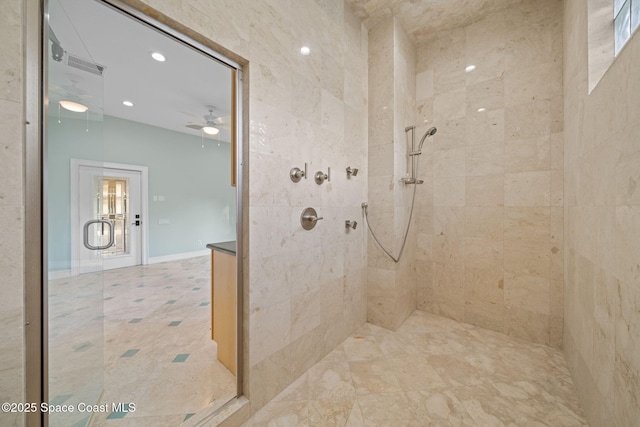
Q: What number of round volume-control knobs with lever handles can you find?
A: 2